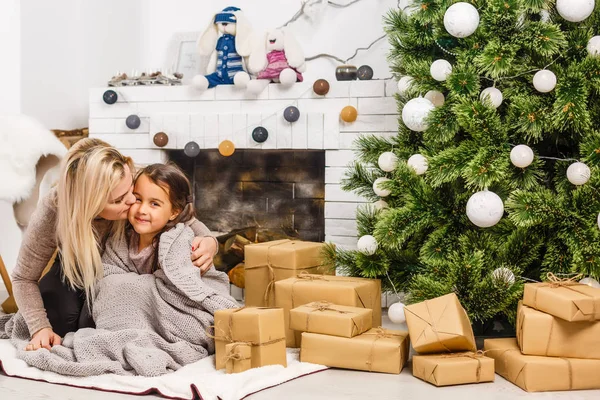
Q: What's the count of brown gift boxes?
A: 11